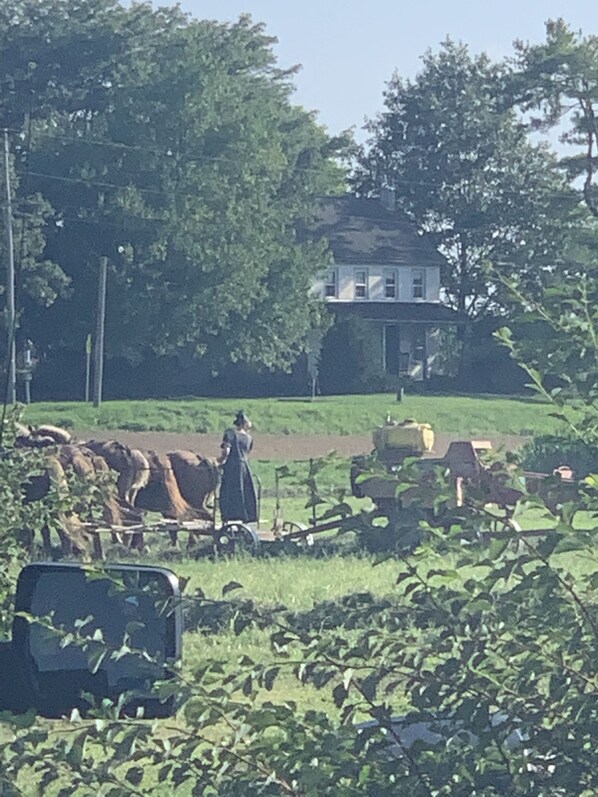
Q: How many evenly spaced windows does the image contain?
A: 4